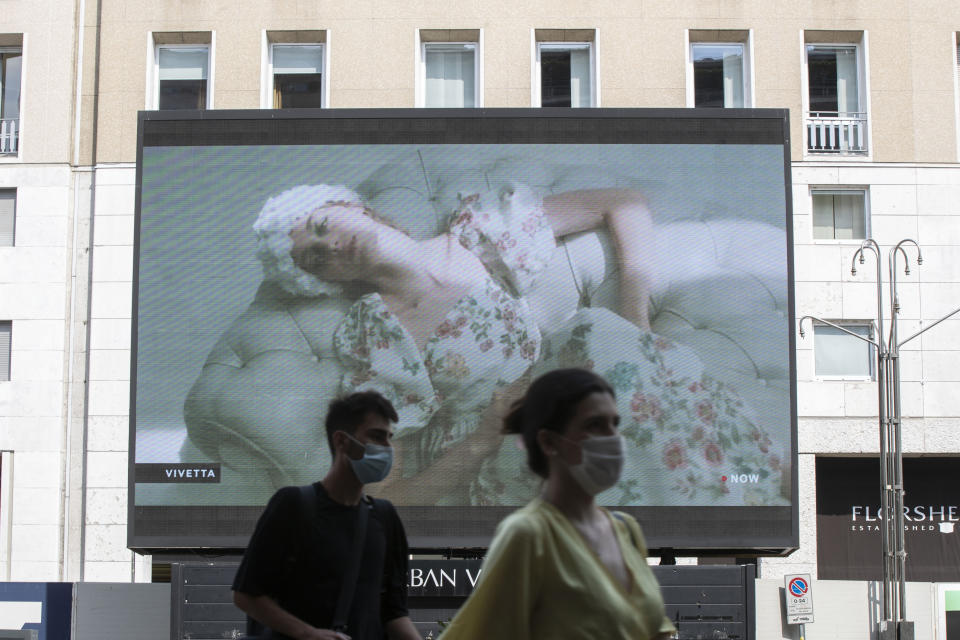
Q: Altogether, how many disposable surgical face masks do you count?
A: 2